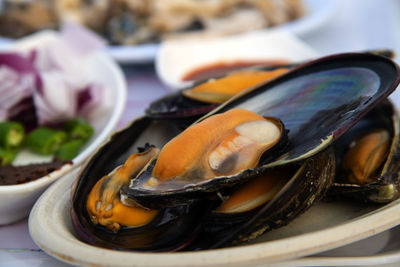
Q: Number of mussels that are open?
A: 5